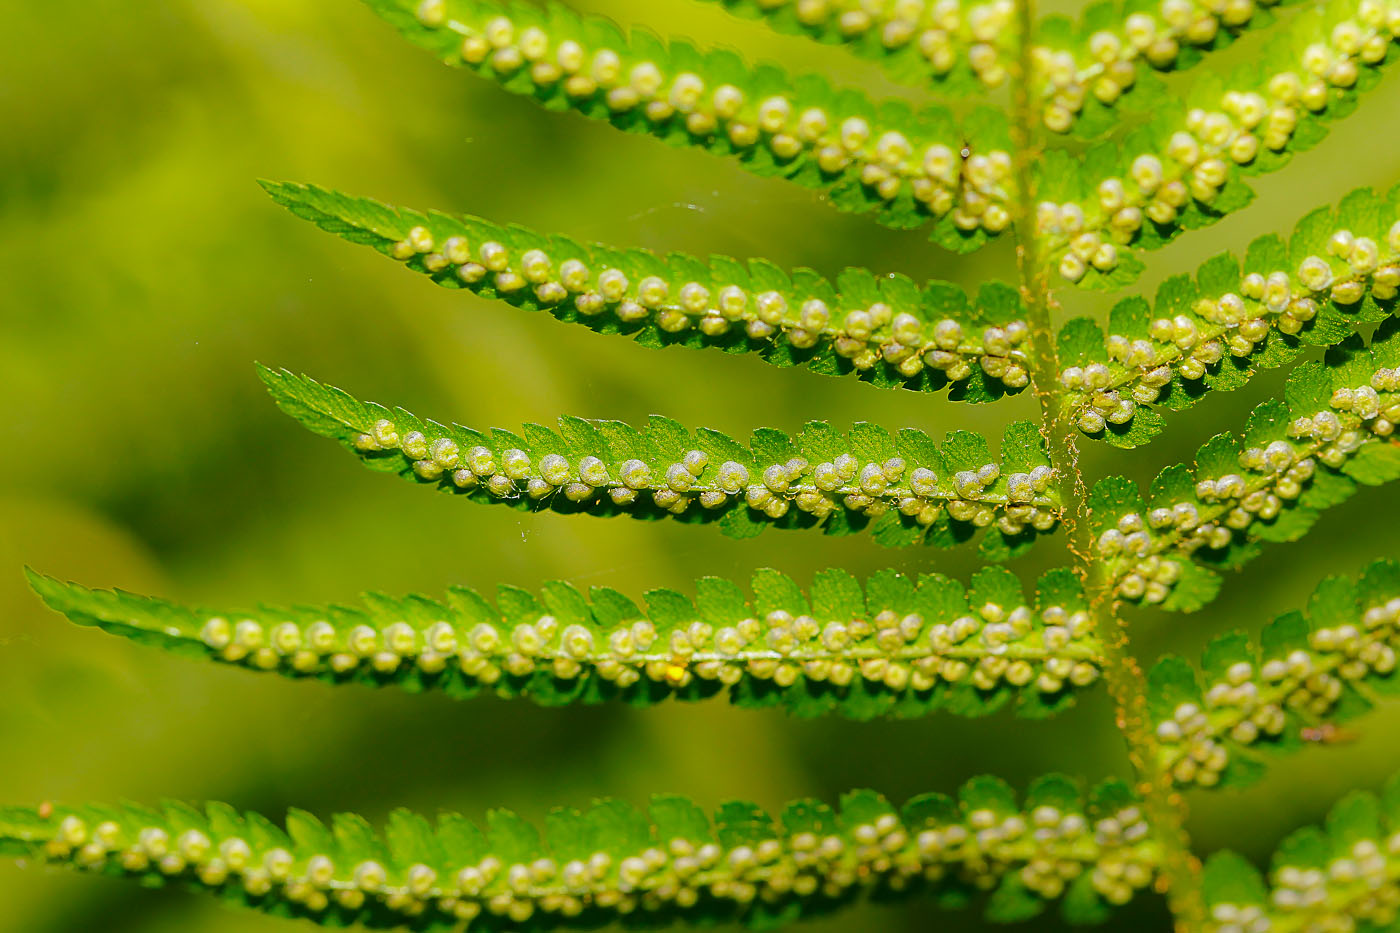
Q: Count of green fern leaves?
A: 12